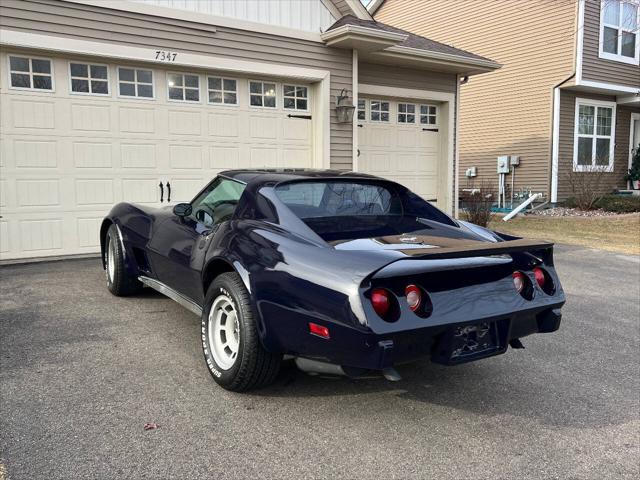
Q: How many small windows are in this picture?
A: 11